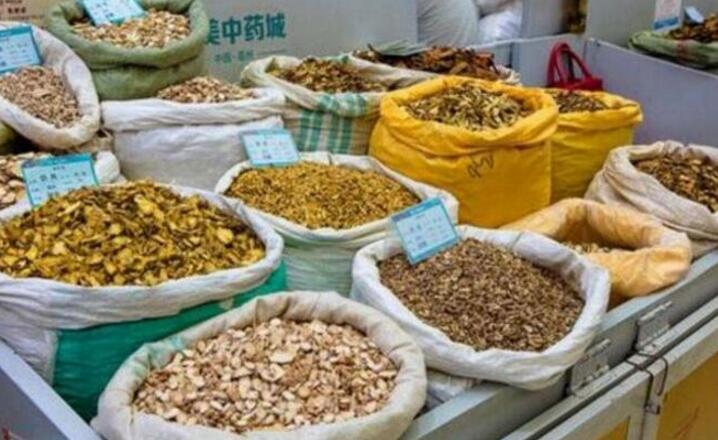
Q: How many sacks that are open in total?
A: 15